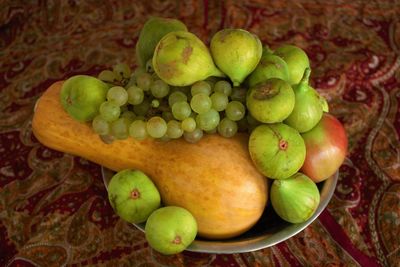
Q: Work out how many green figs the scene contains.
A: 12